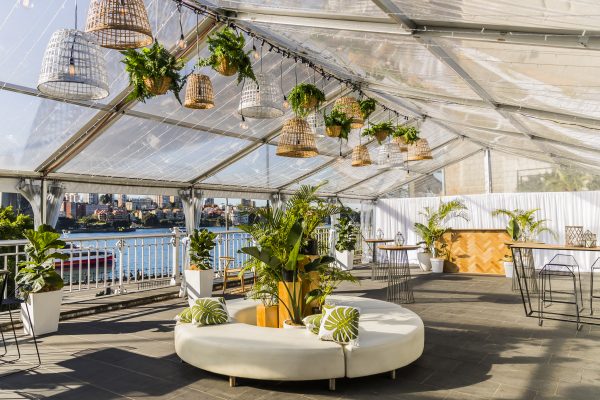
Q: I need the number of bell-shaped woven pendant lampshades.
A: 11